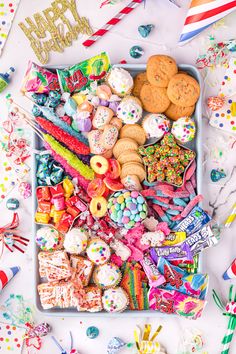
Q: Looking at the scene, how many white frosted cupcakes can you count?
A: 9